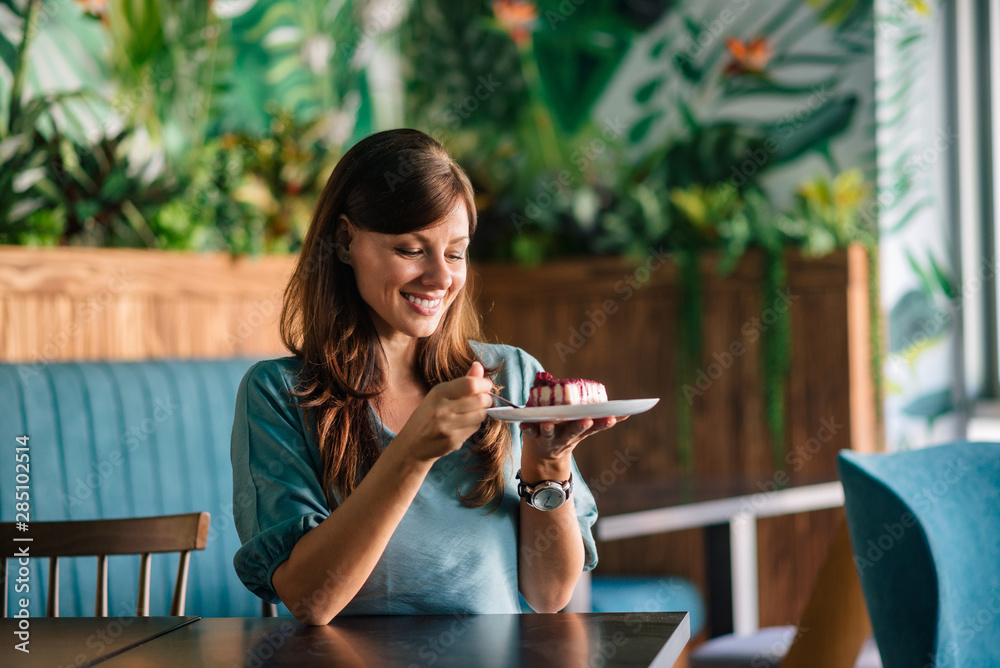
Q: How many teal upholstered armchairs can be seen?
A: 1